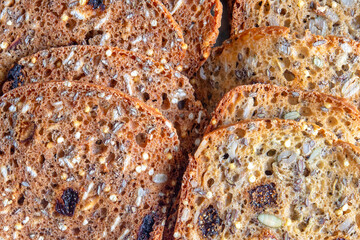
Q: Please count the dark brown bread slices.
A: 4